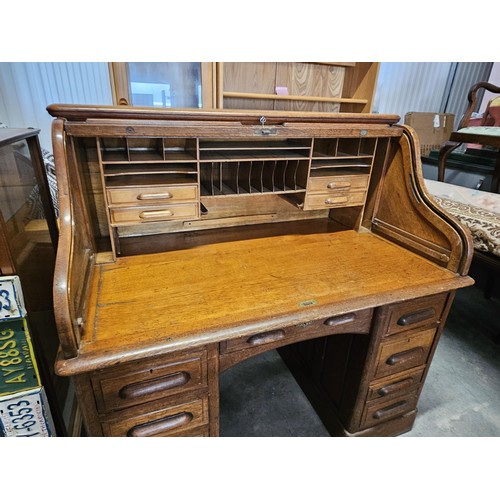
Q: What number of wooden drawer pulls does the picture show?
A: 12